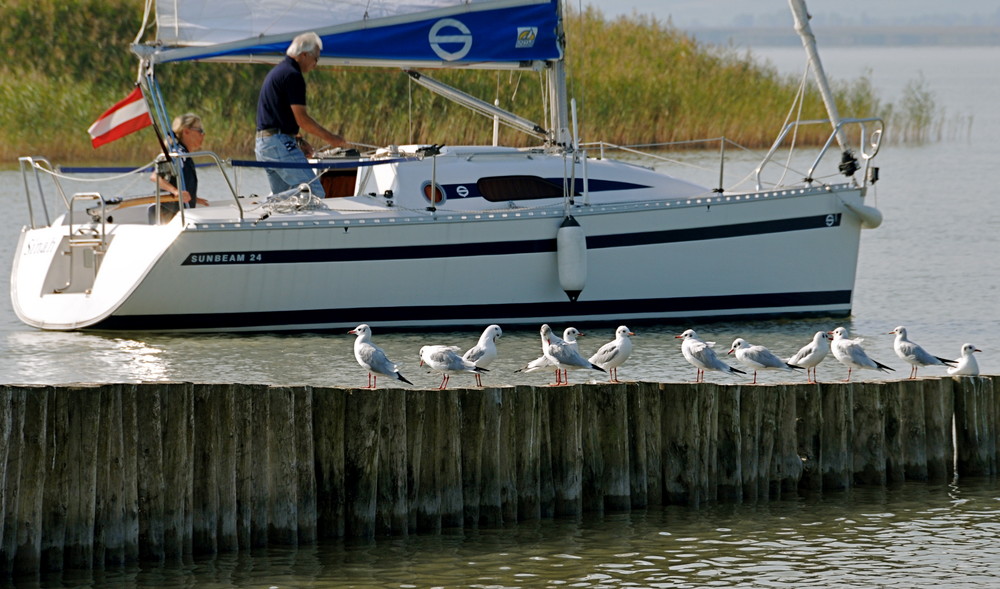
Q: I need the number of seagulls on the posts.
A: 12